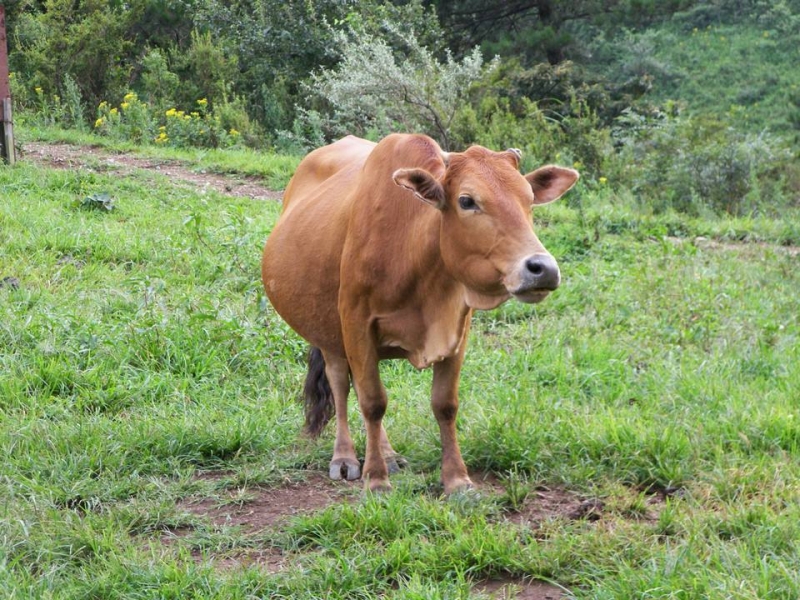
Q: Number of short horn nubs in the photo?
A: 2